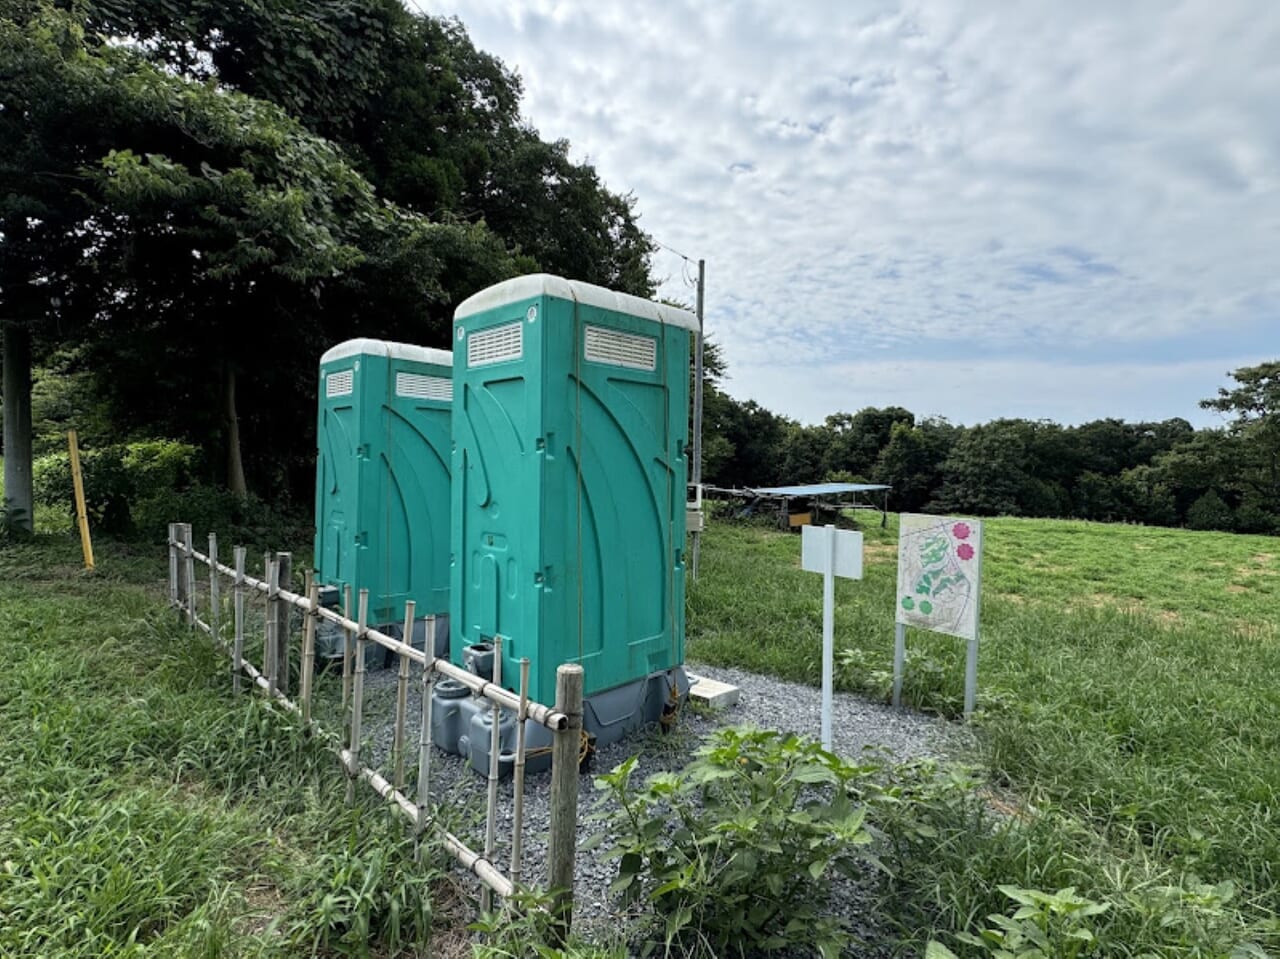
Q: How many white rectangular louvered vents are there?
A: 4